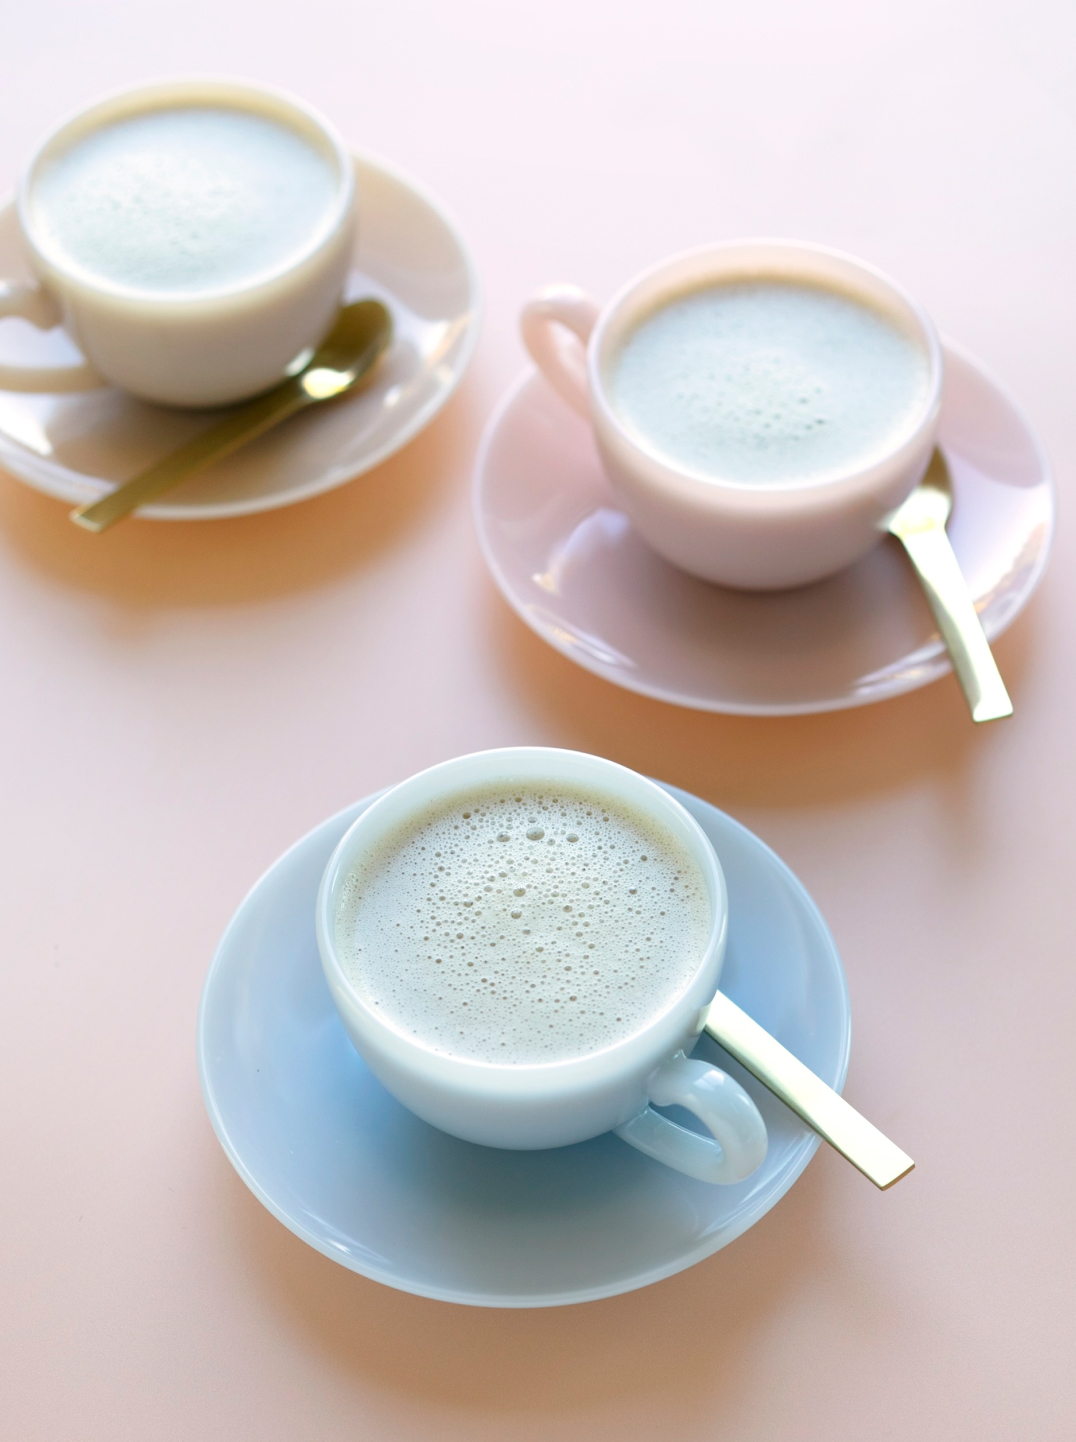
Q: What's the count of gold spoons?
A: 3